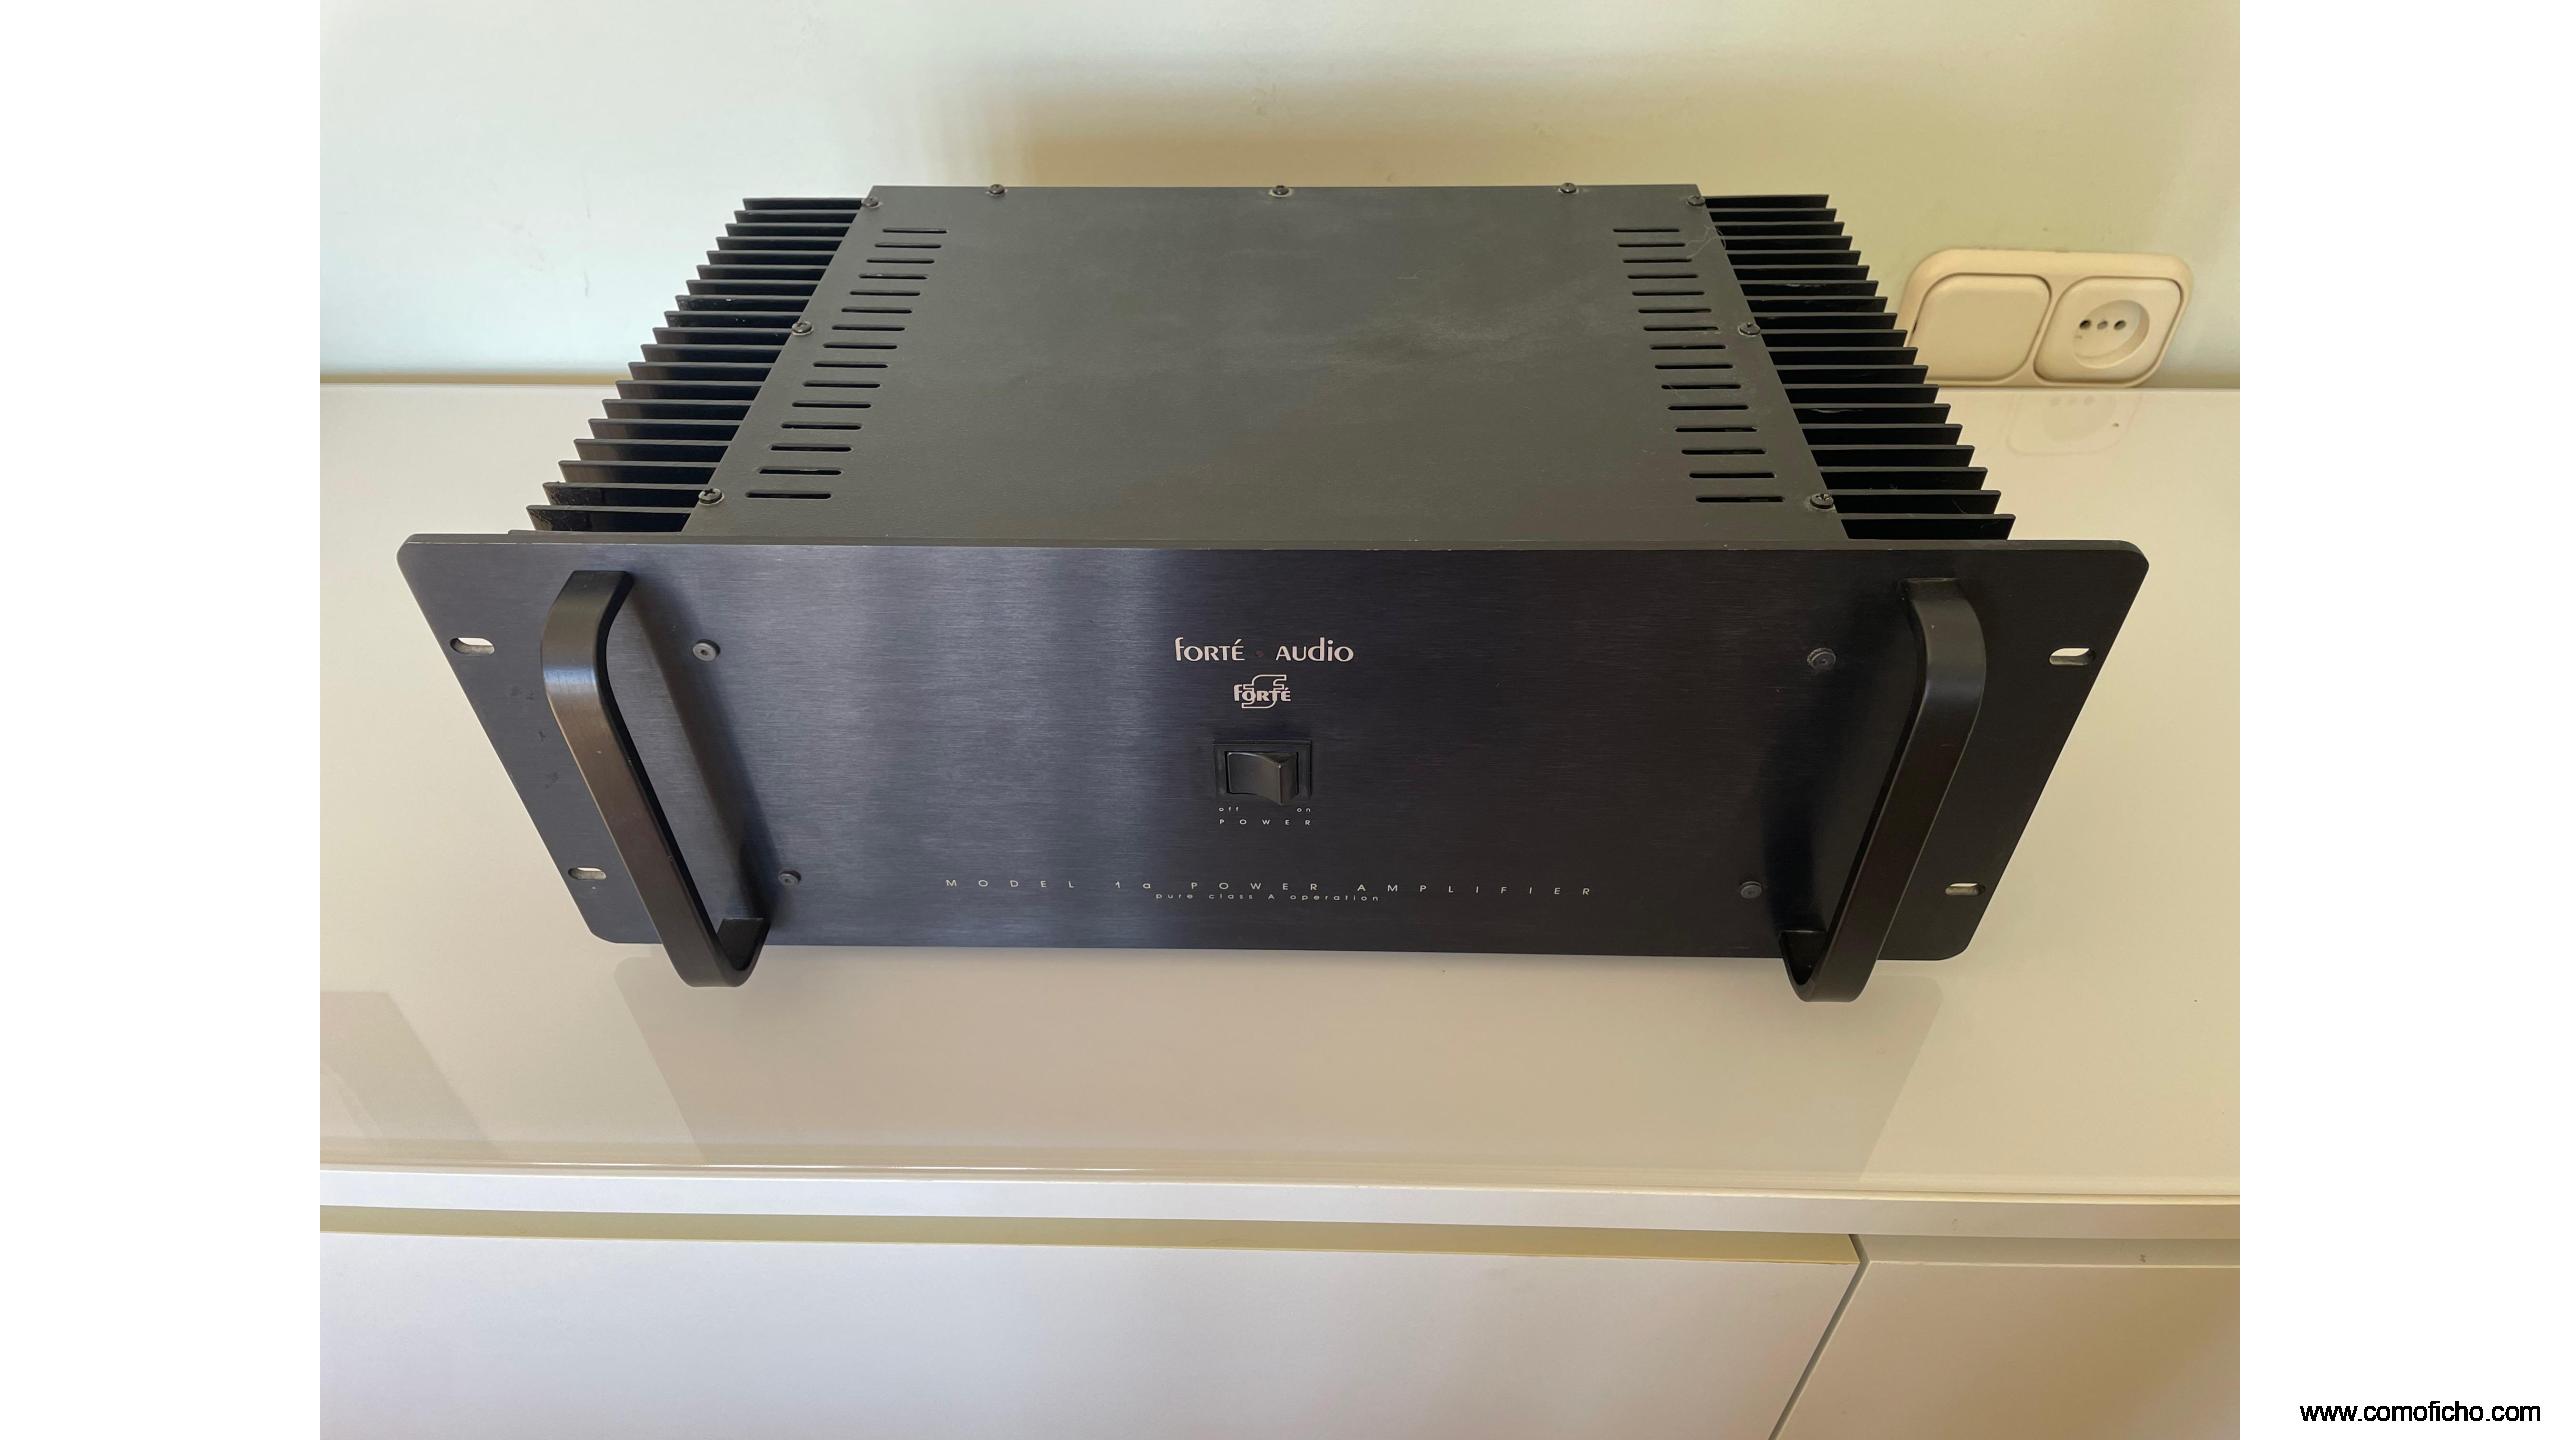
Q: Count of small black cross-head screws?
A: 9